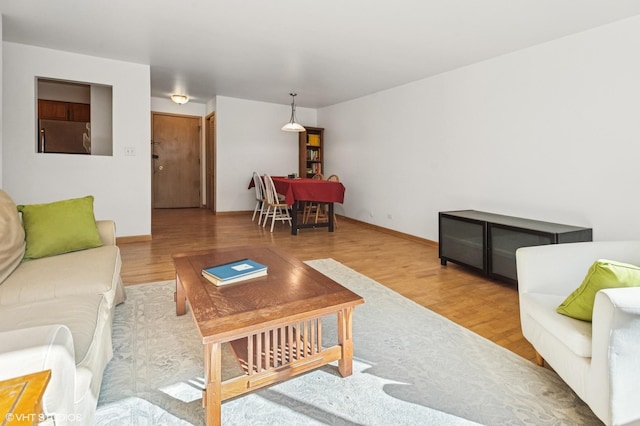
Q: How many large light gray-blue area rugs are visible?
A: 1